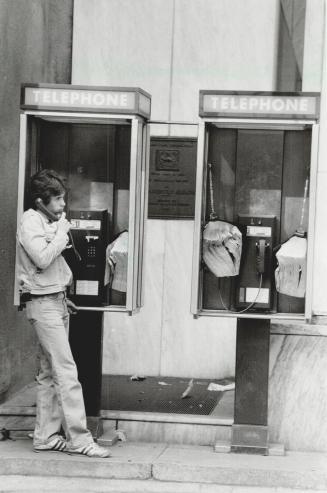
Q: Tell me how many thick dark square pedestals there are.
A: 2